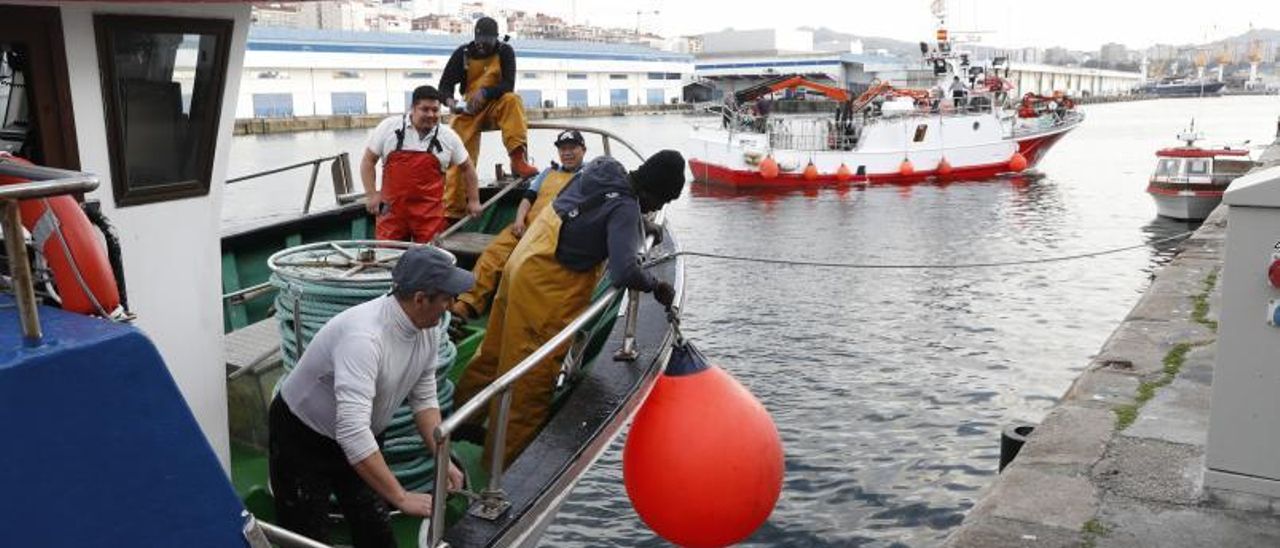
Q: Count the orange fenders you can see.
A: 7